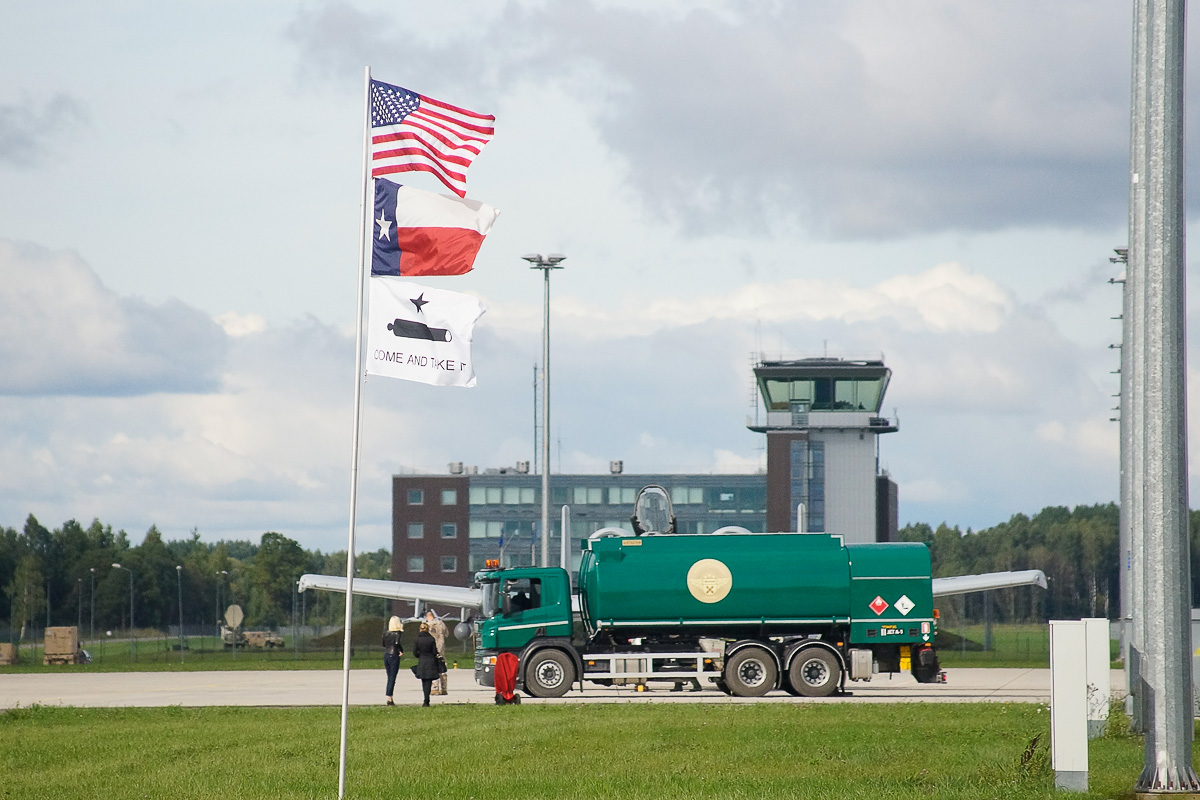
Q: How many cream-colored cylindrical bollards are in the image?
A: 0